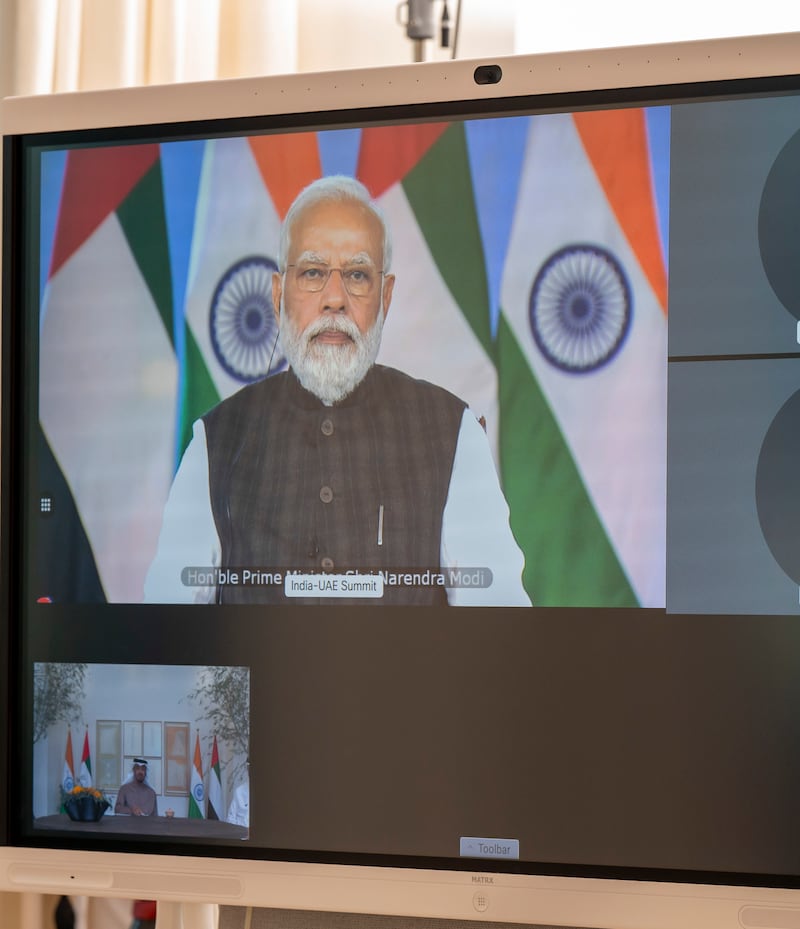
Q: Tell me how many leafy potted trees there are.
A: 2